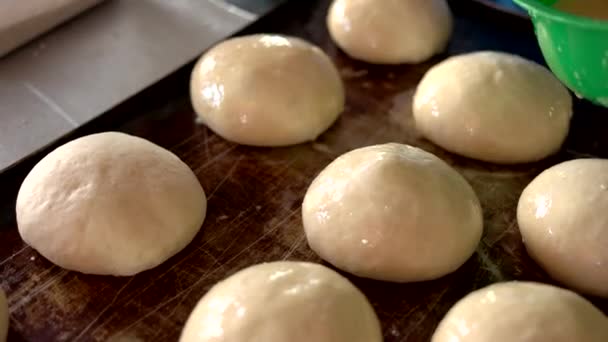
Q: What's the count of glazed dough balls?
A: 7